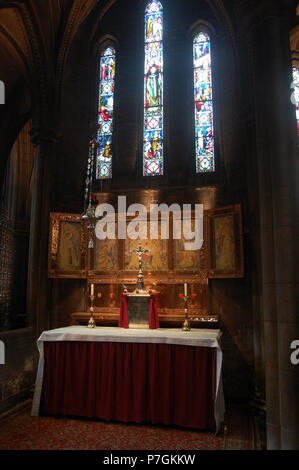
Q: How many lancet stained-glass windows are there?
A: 3